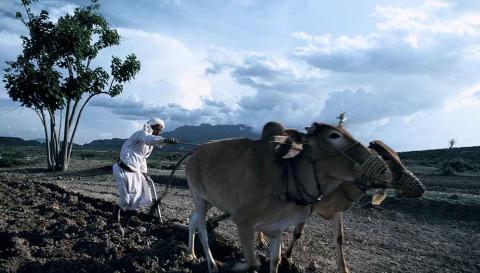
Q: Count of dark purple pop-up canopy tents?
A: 0